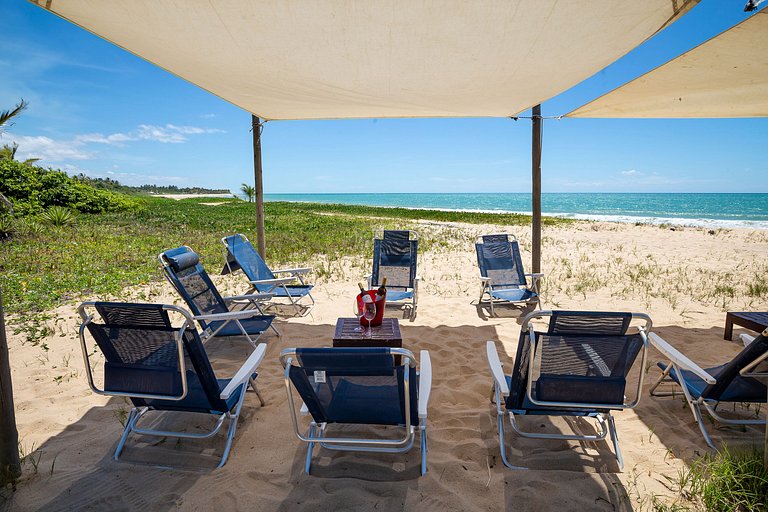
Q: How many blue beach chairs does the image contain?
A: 8